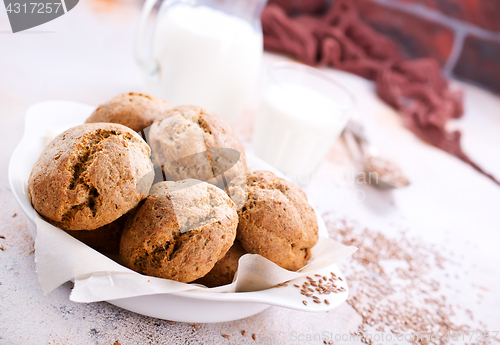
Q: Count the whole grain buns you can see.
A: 7